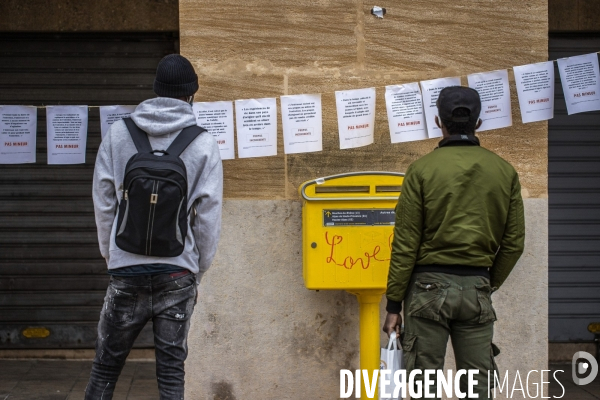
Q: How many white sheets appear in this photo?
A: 12